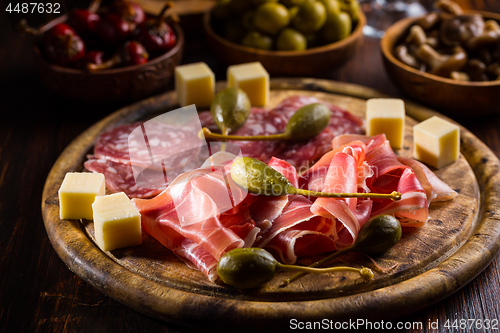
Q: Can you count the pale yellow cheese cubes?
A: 6